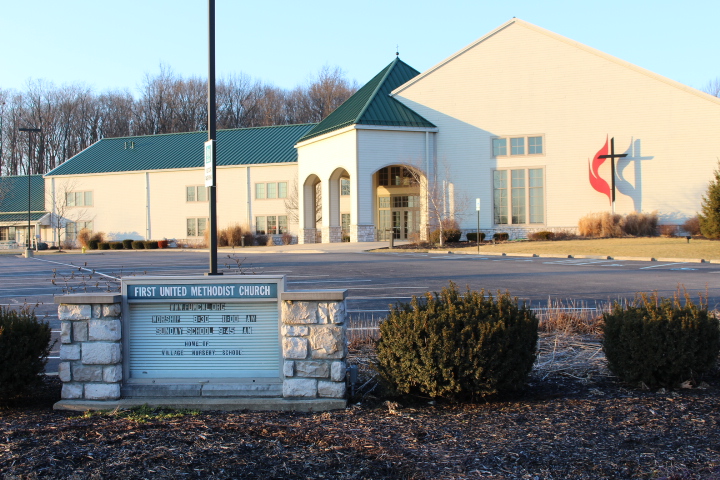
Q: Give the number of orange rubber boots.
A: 0